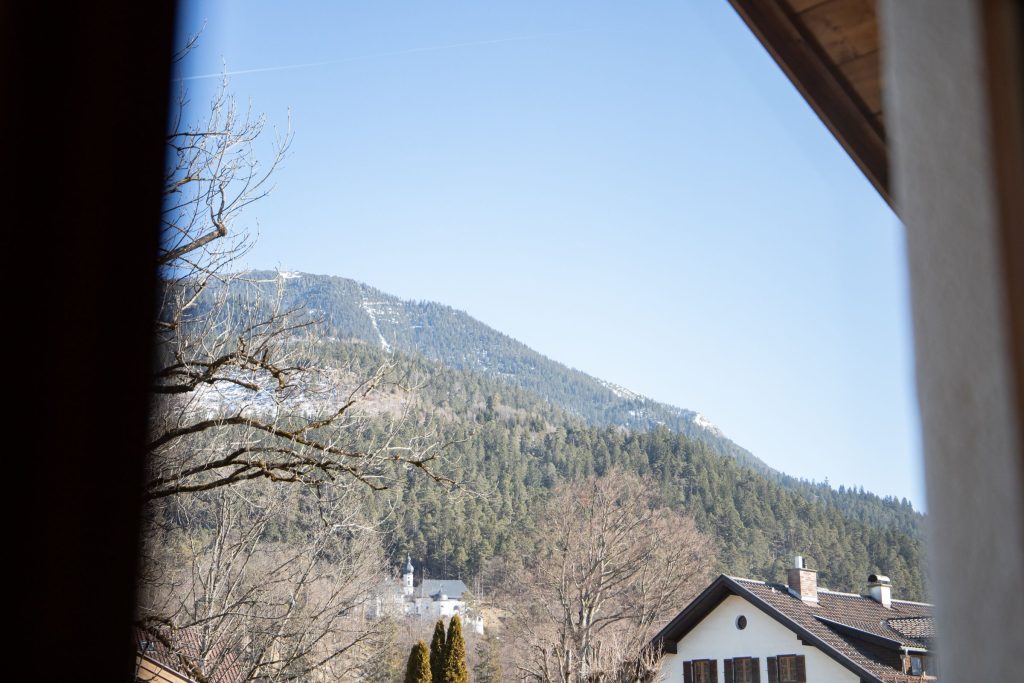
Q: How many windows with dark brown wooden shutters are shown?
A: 3